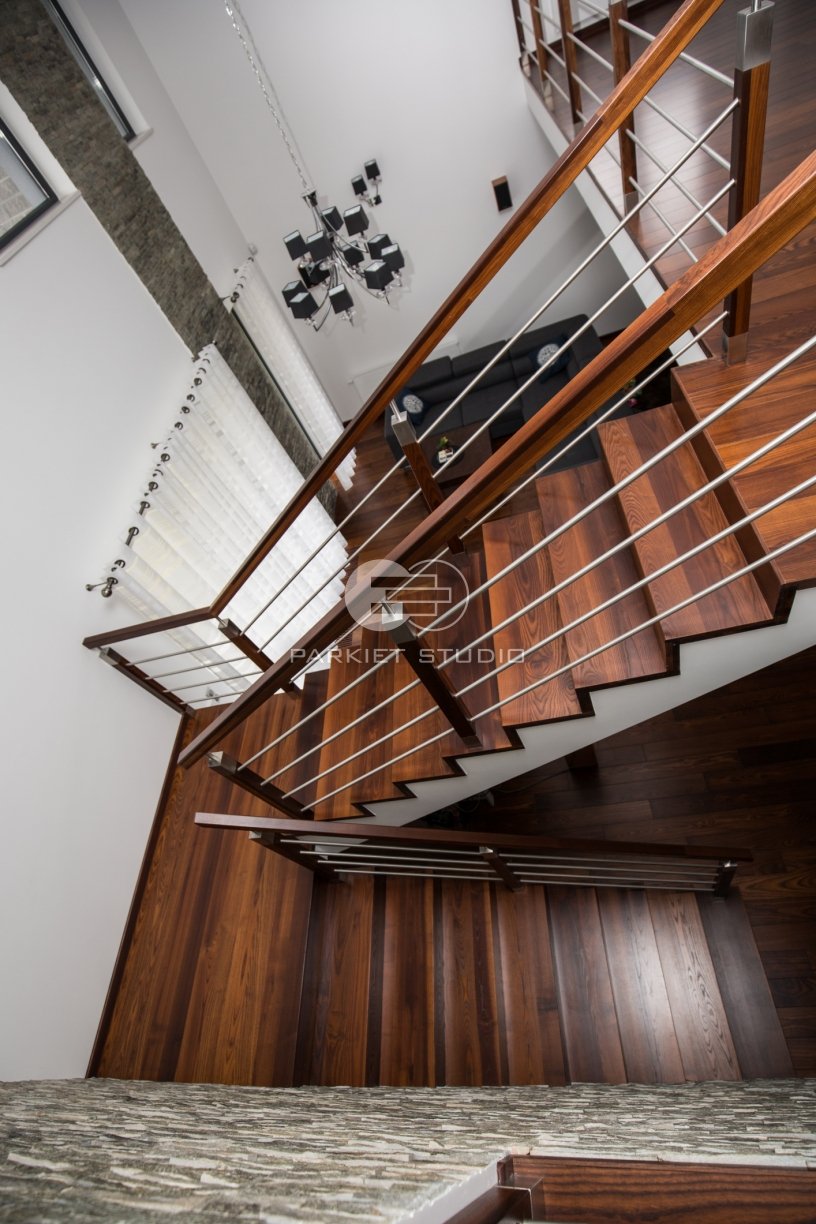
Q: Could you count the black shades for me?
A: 14